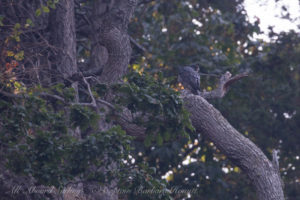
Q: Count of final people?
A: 0